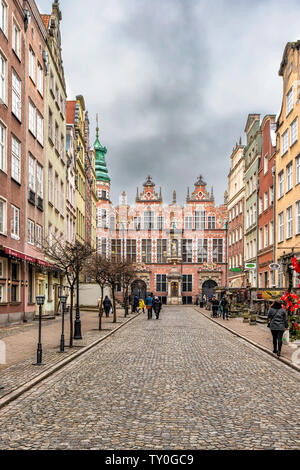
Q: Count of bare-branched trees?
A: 4